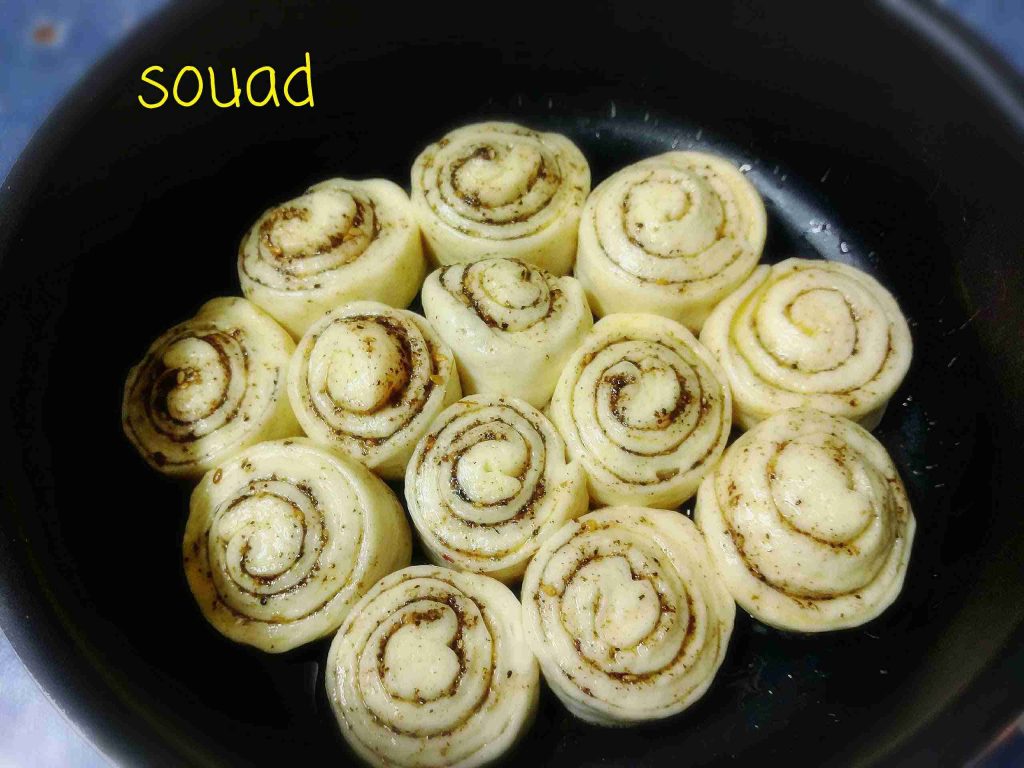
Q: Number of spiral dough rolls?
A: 13